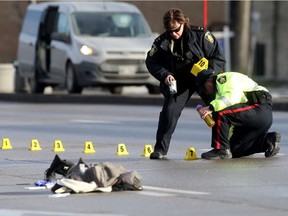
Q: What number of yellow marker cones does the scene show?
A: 8